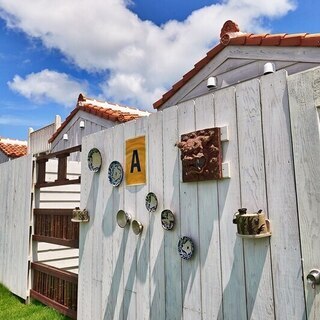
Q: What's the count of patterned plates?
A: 5